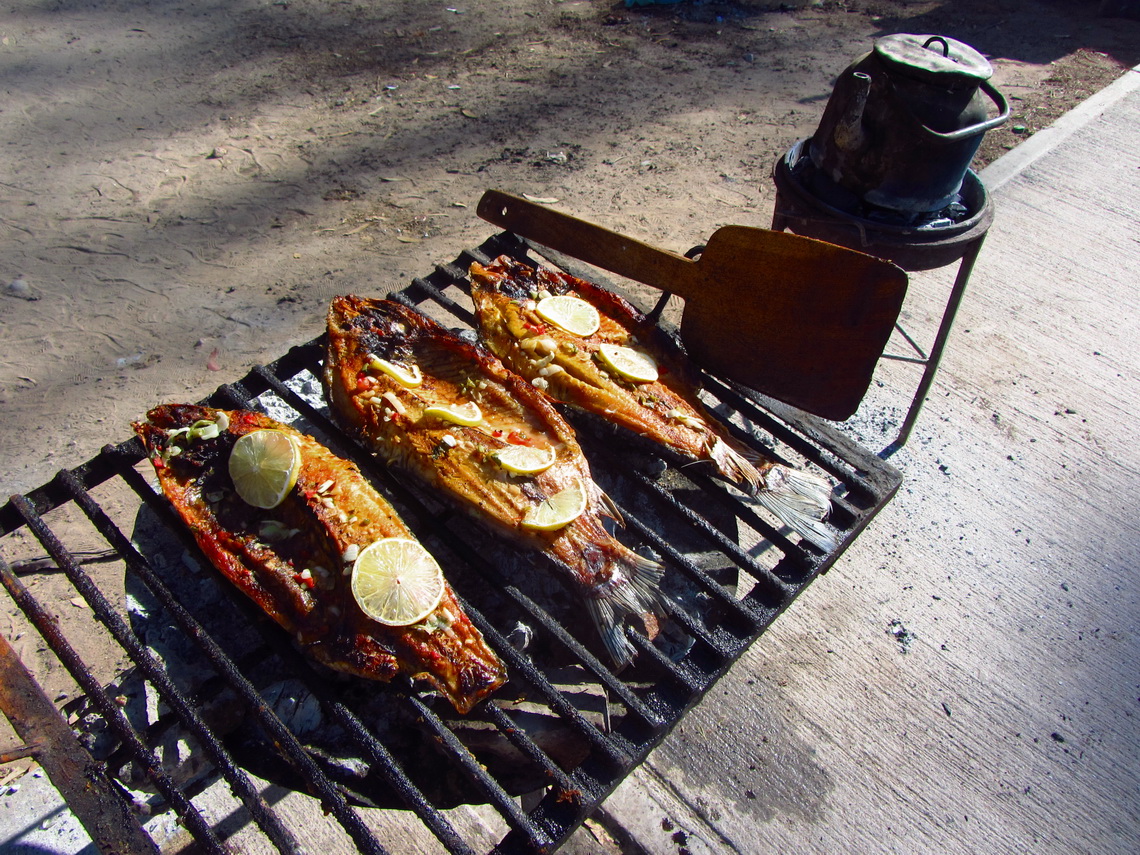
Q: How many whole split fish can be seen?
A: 3